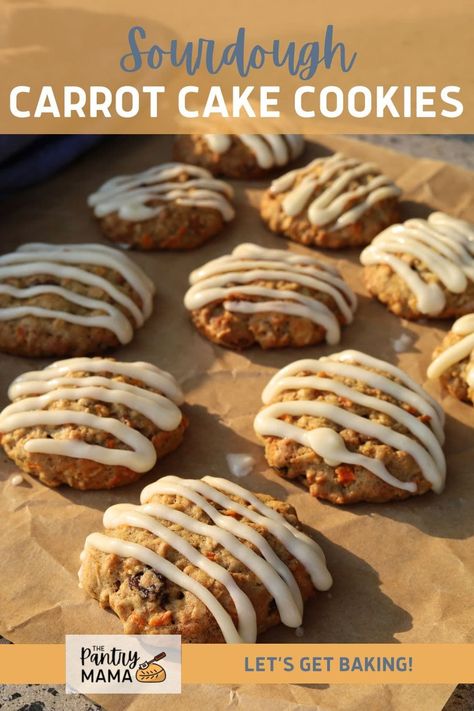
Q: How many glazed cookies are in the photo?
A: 10